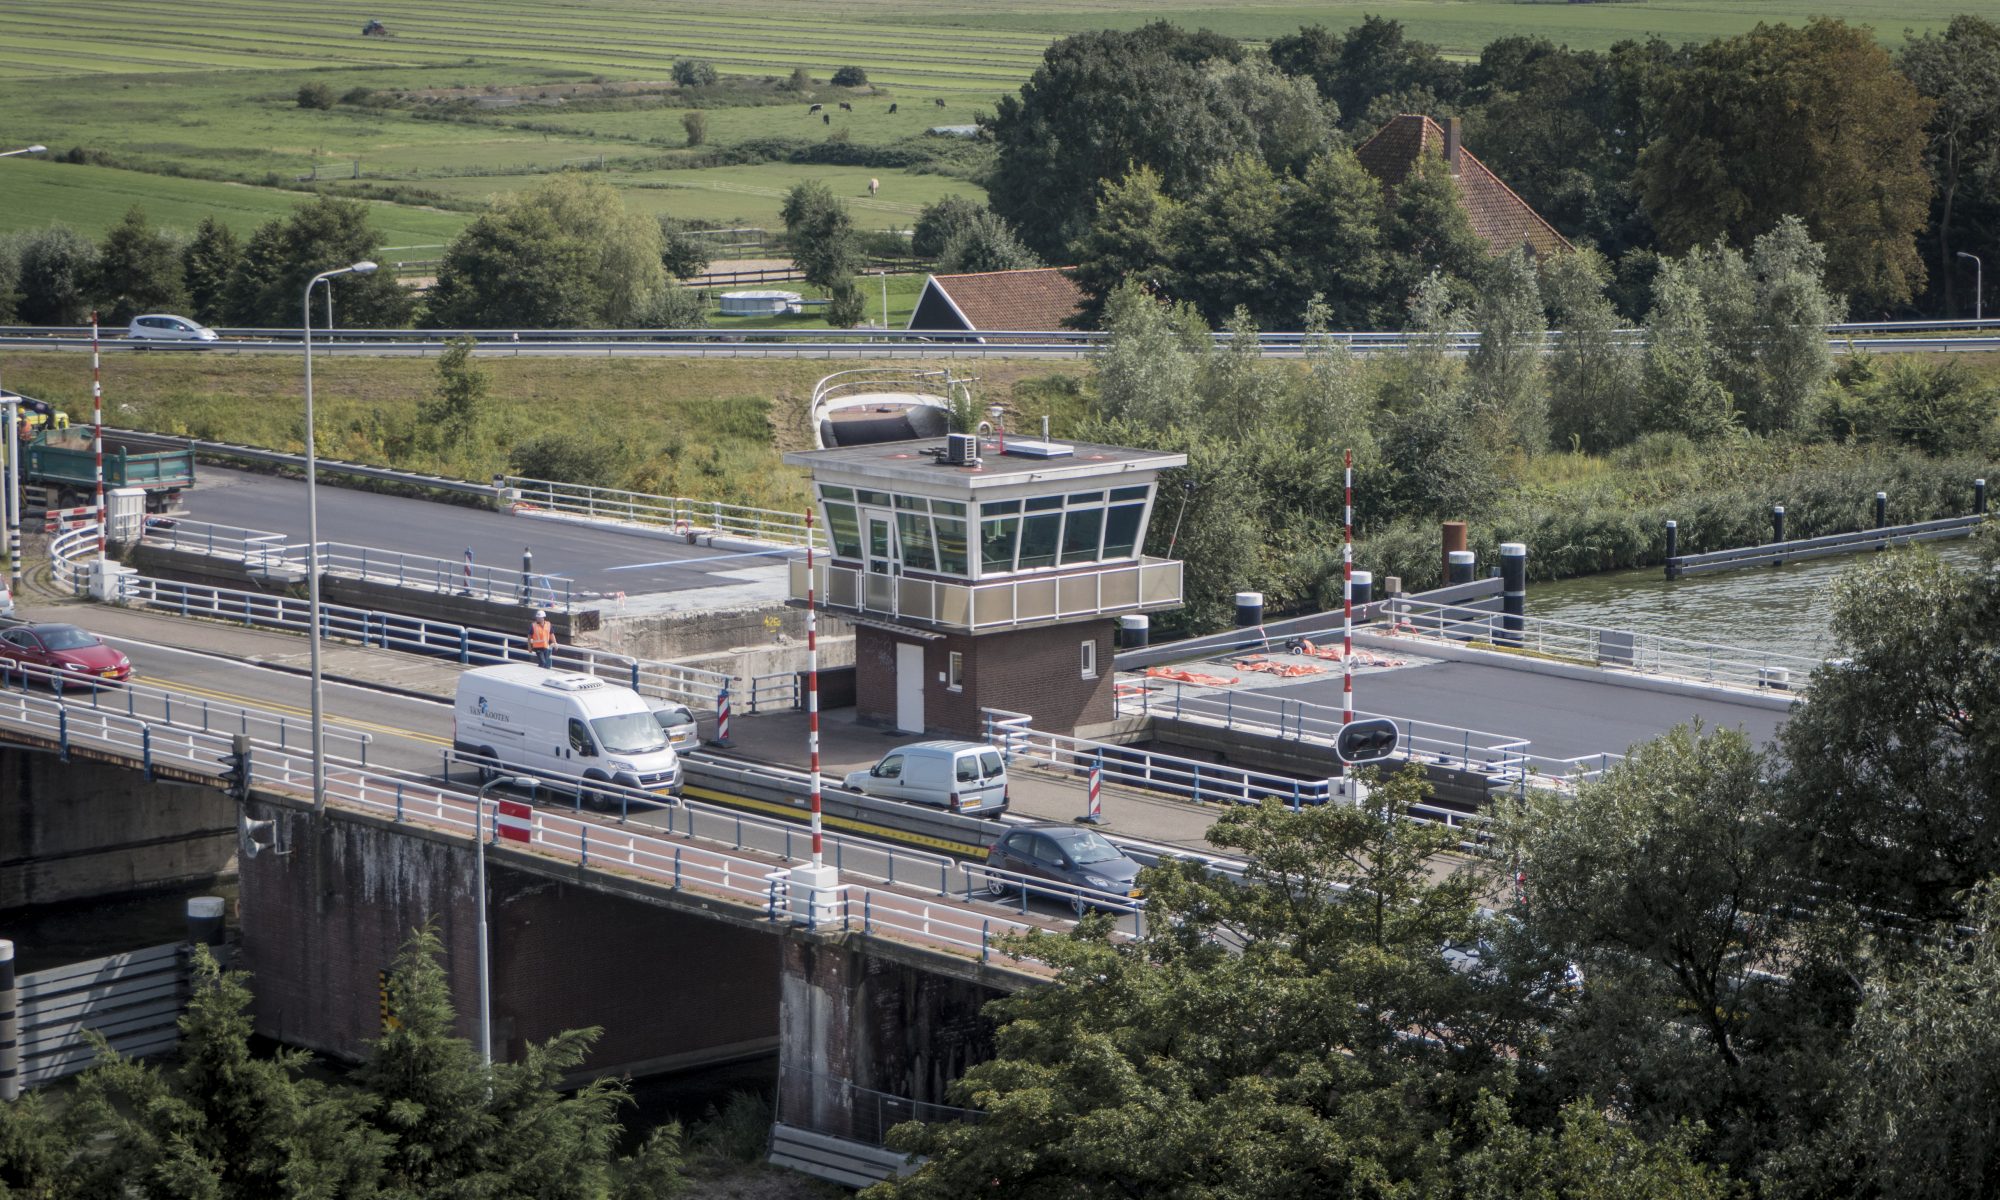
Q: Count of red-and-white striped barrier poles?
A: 3